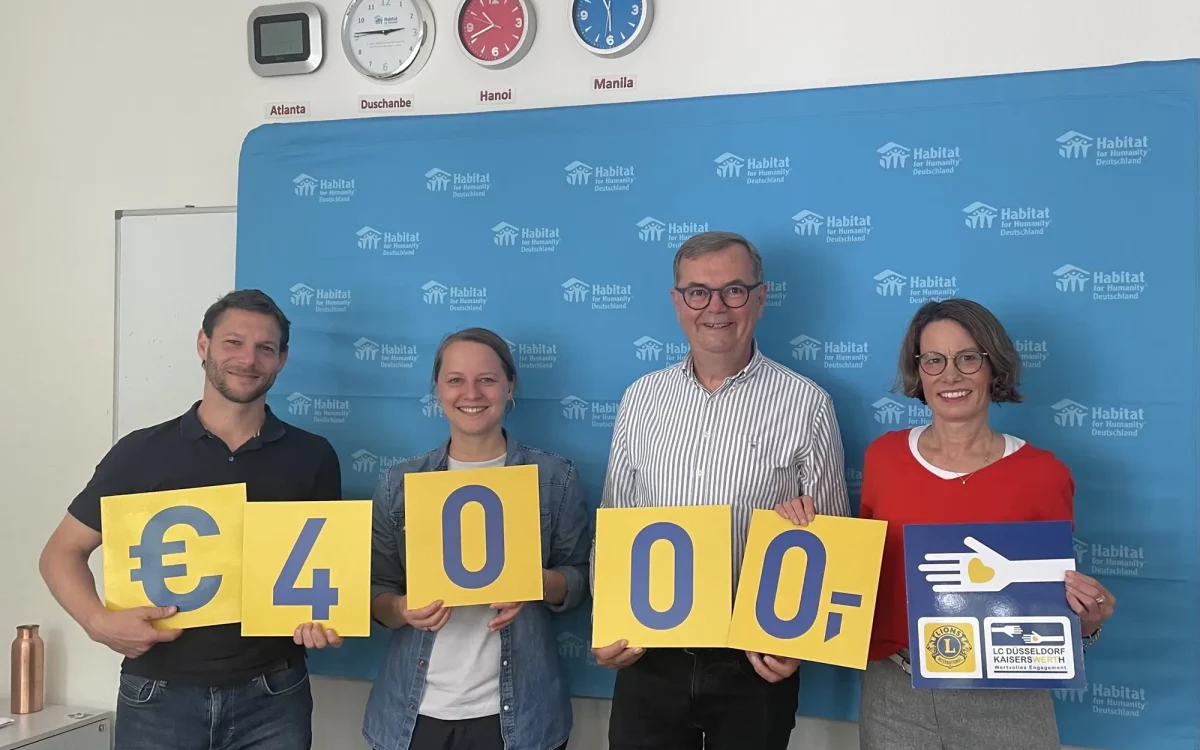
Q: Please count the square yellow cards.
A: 5